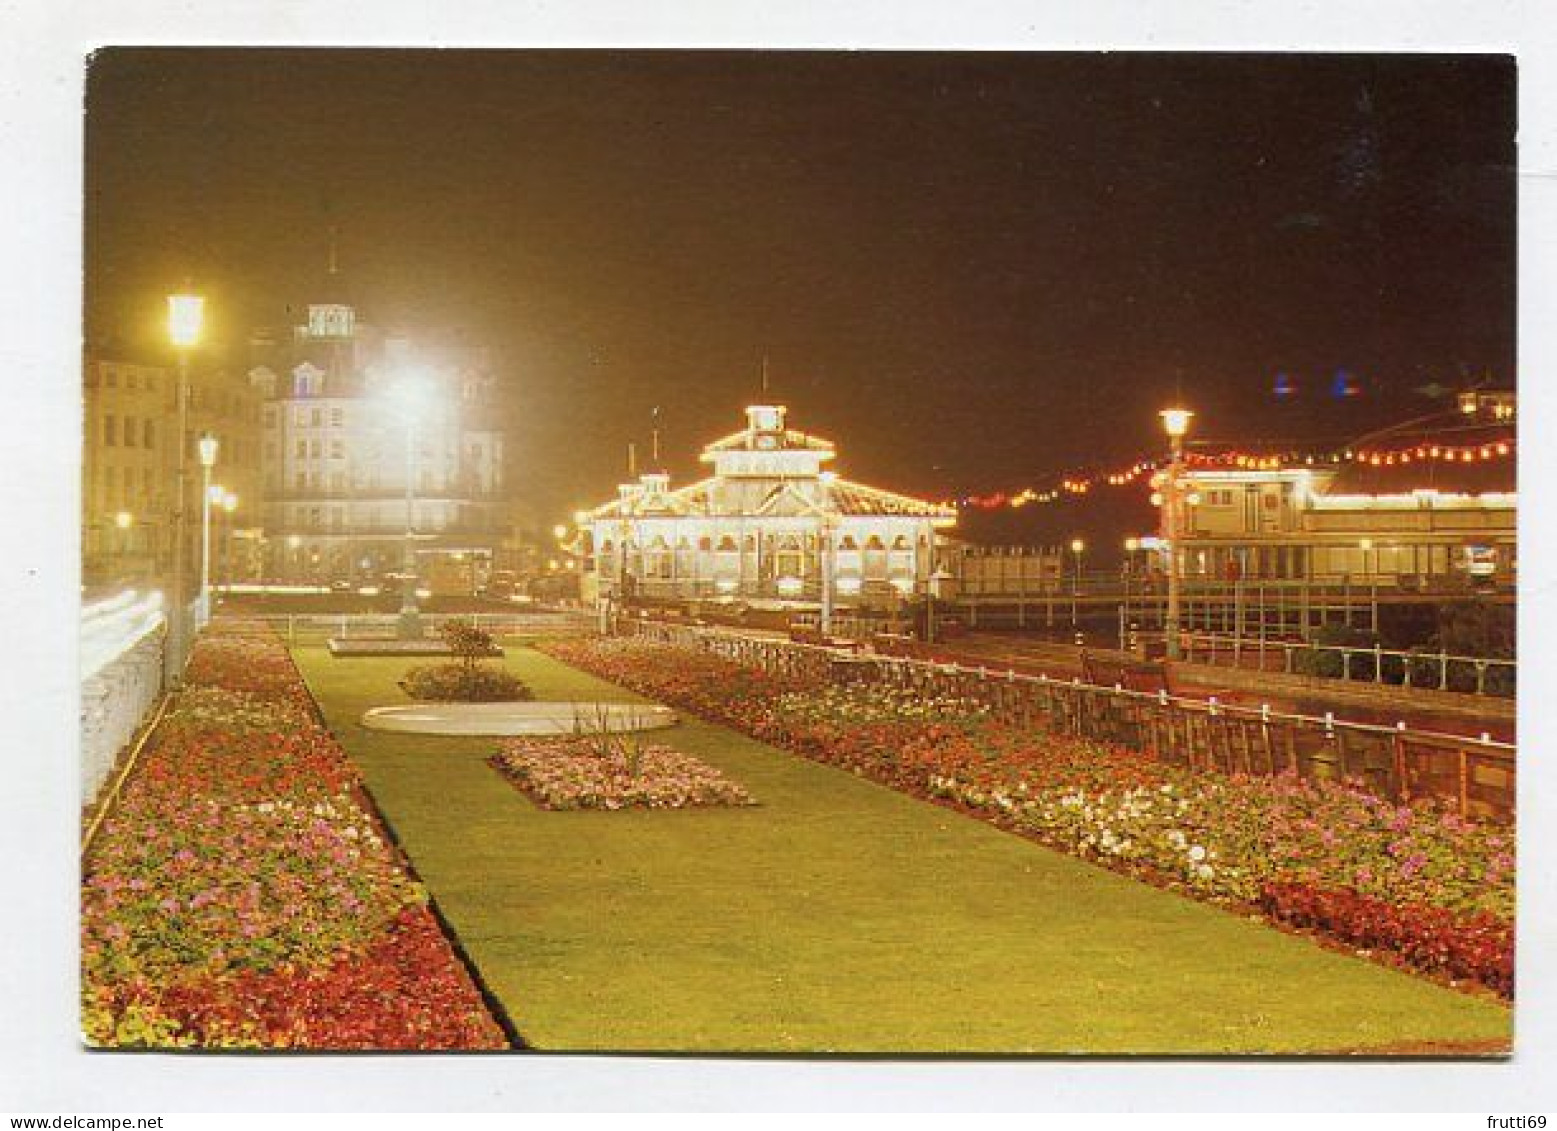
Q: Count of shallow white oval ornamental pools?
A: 1